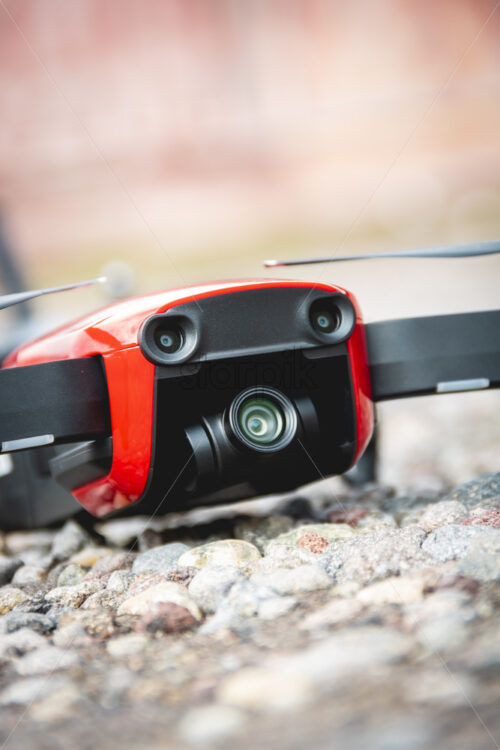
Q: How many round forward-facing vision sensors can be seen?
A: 2